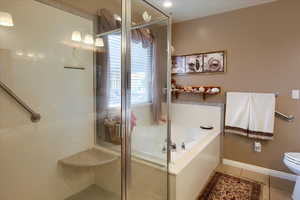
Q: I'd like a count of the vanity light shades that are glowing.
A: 4